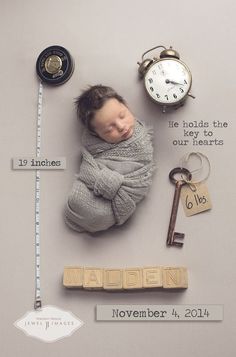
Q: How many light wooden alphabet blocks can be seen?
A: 6